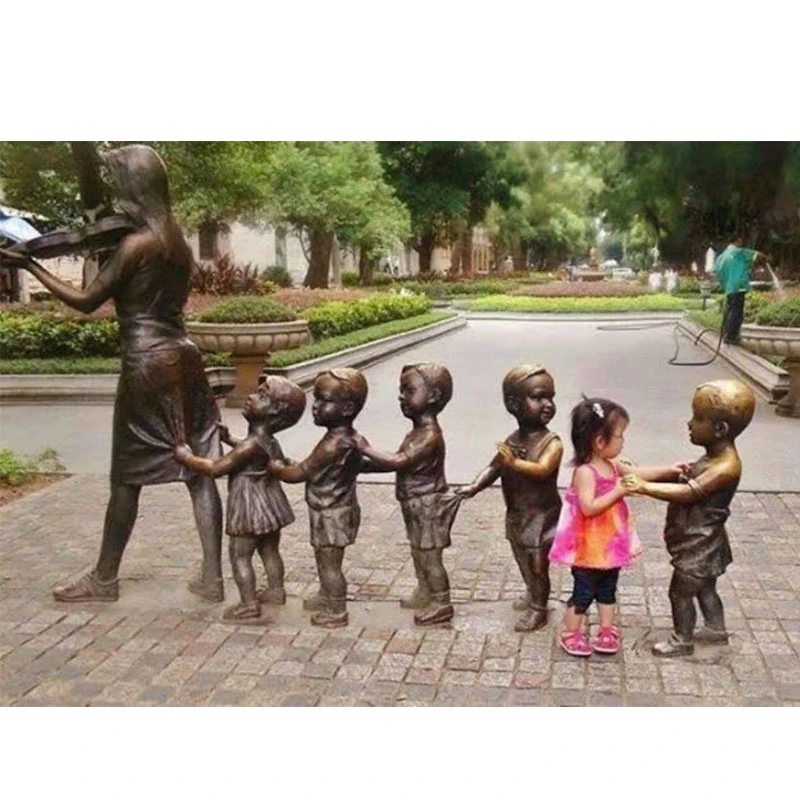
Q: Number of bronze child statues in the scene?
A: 5